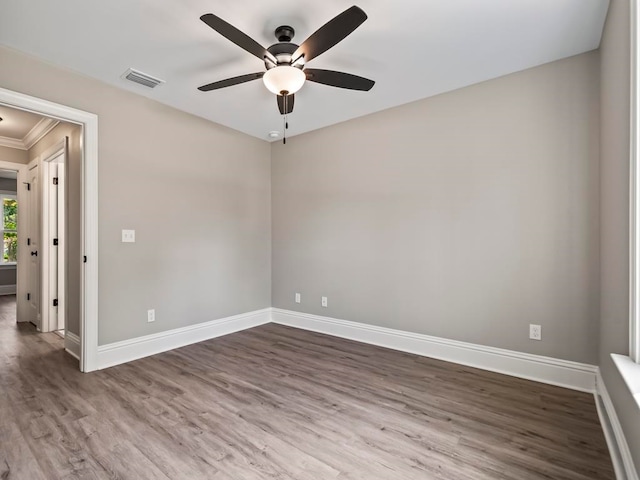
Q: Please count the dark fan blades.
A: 5